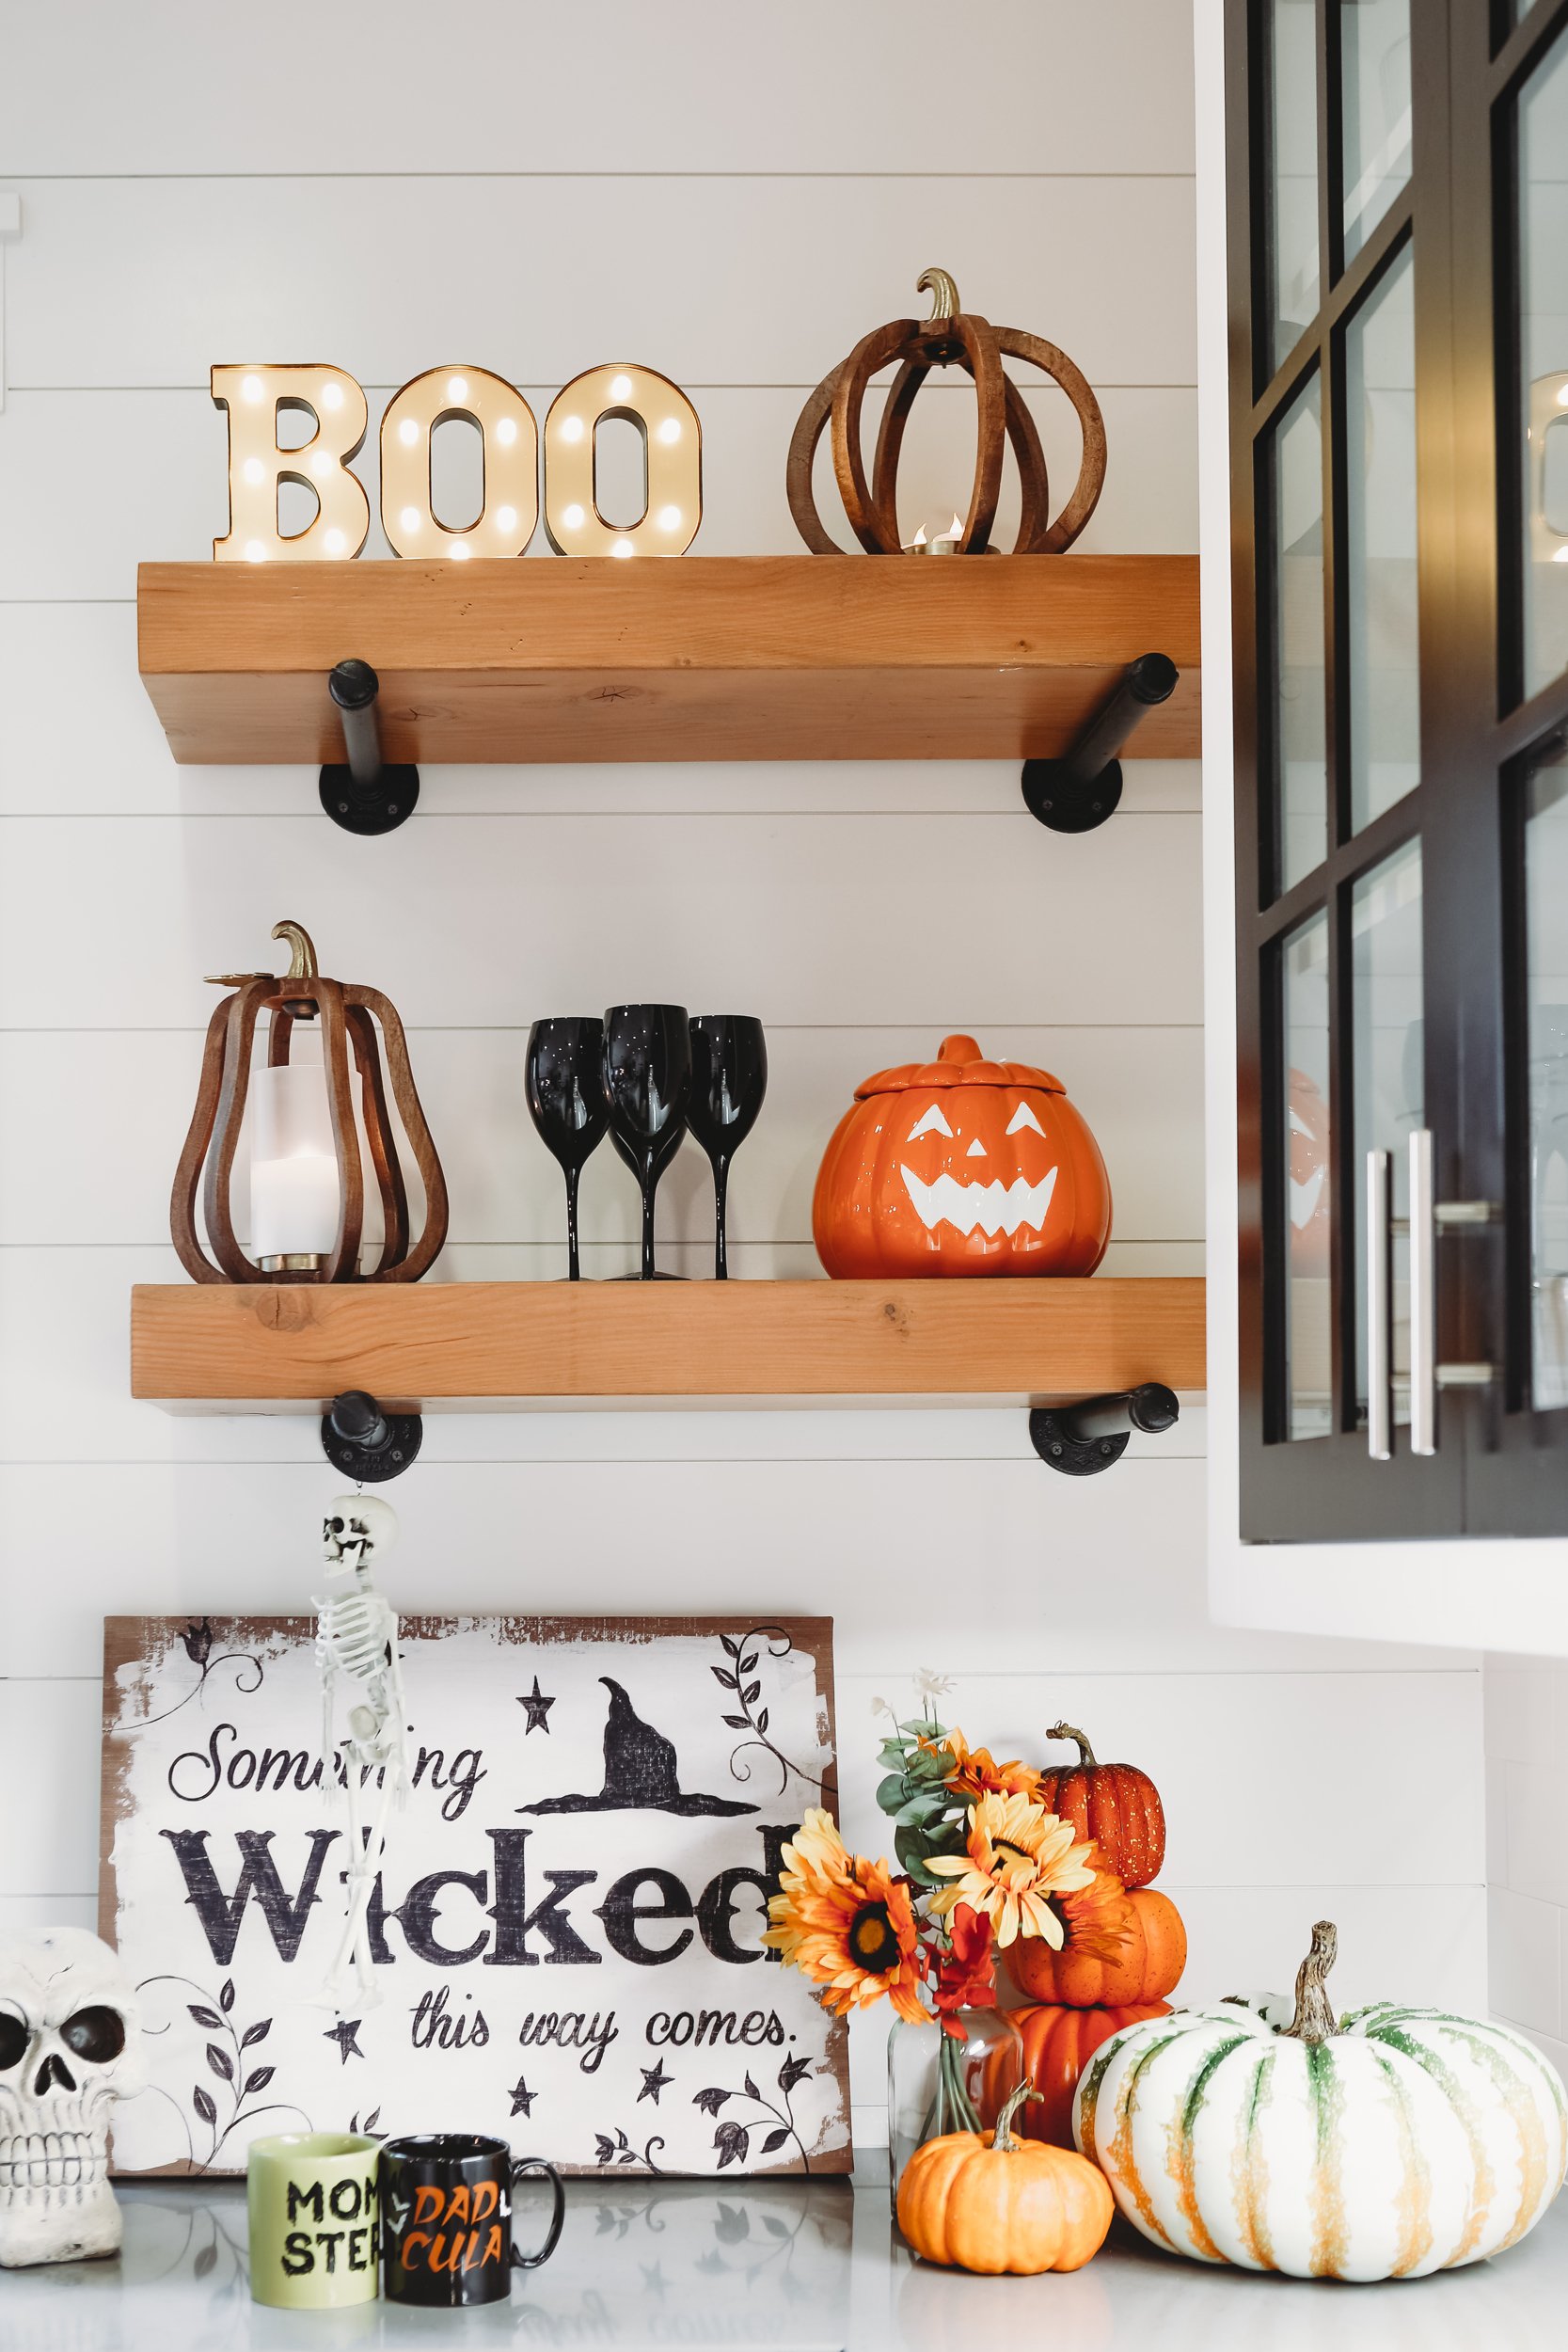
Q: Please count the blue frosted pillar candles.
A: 0